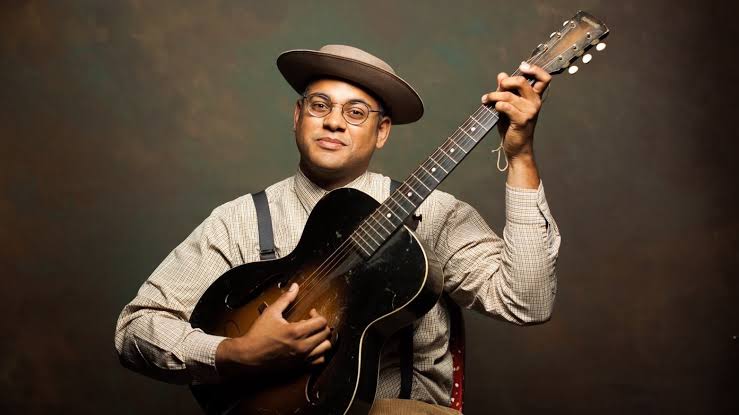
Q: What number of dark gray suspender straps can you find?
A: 2